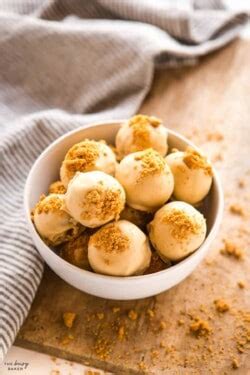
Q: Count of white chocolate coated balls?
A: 8